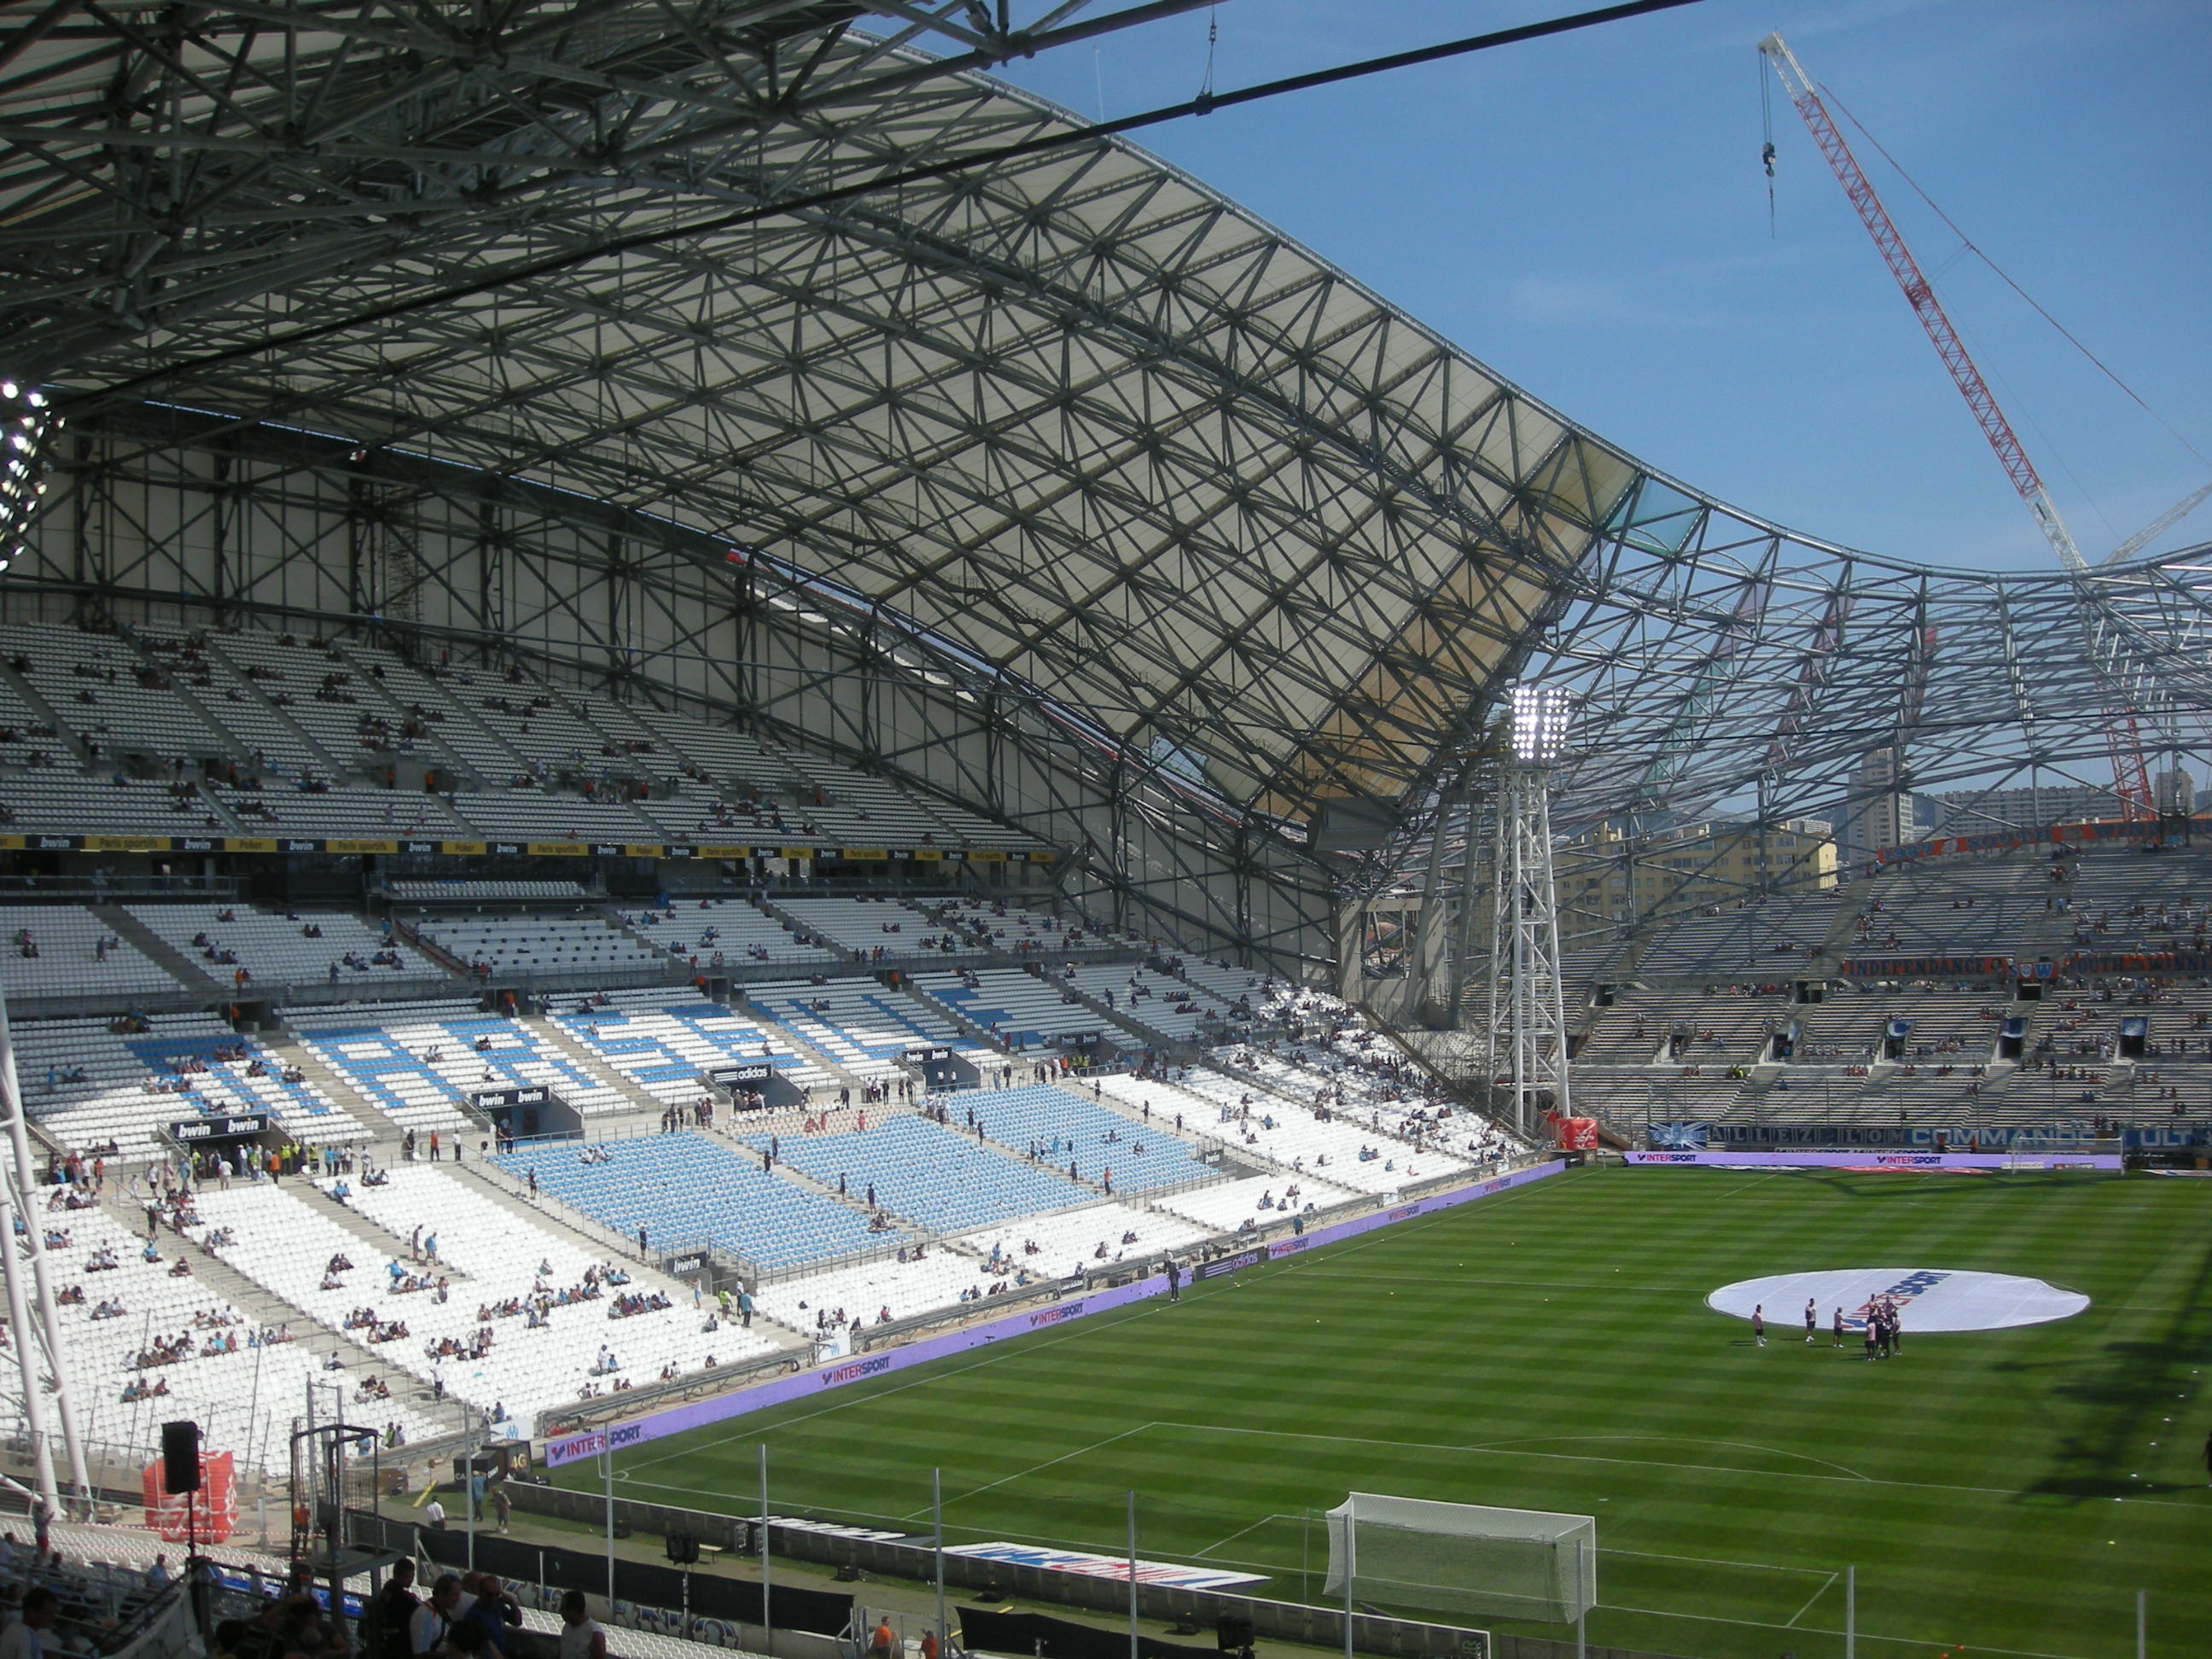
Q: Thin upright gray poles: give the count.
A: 9